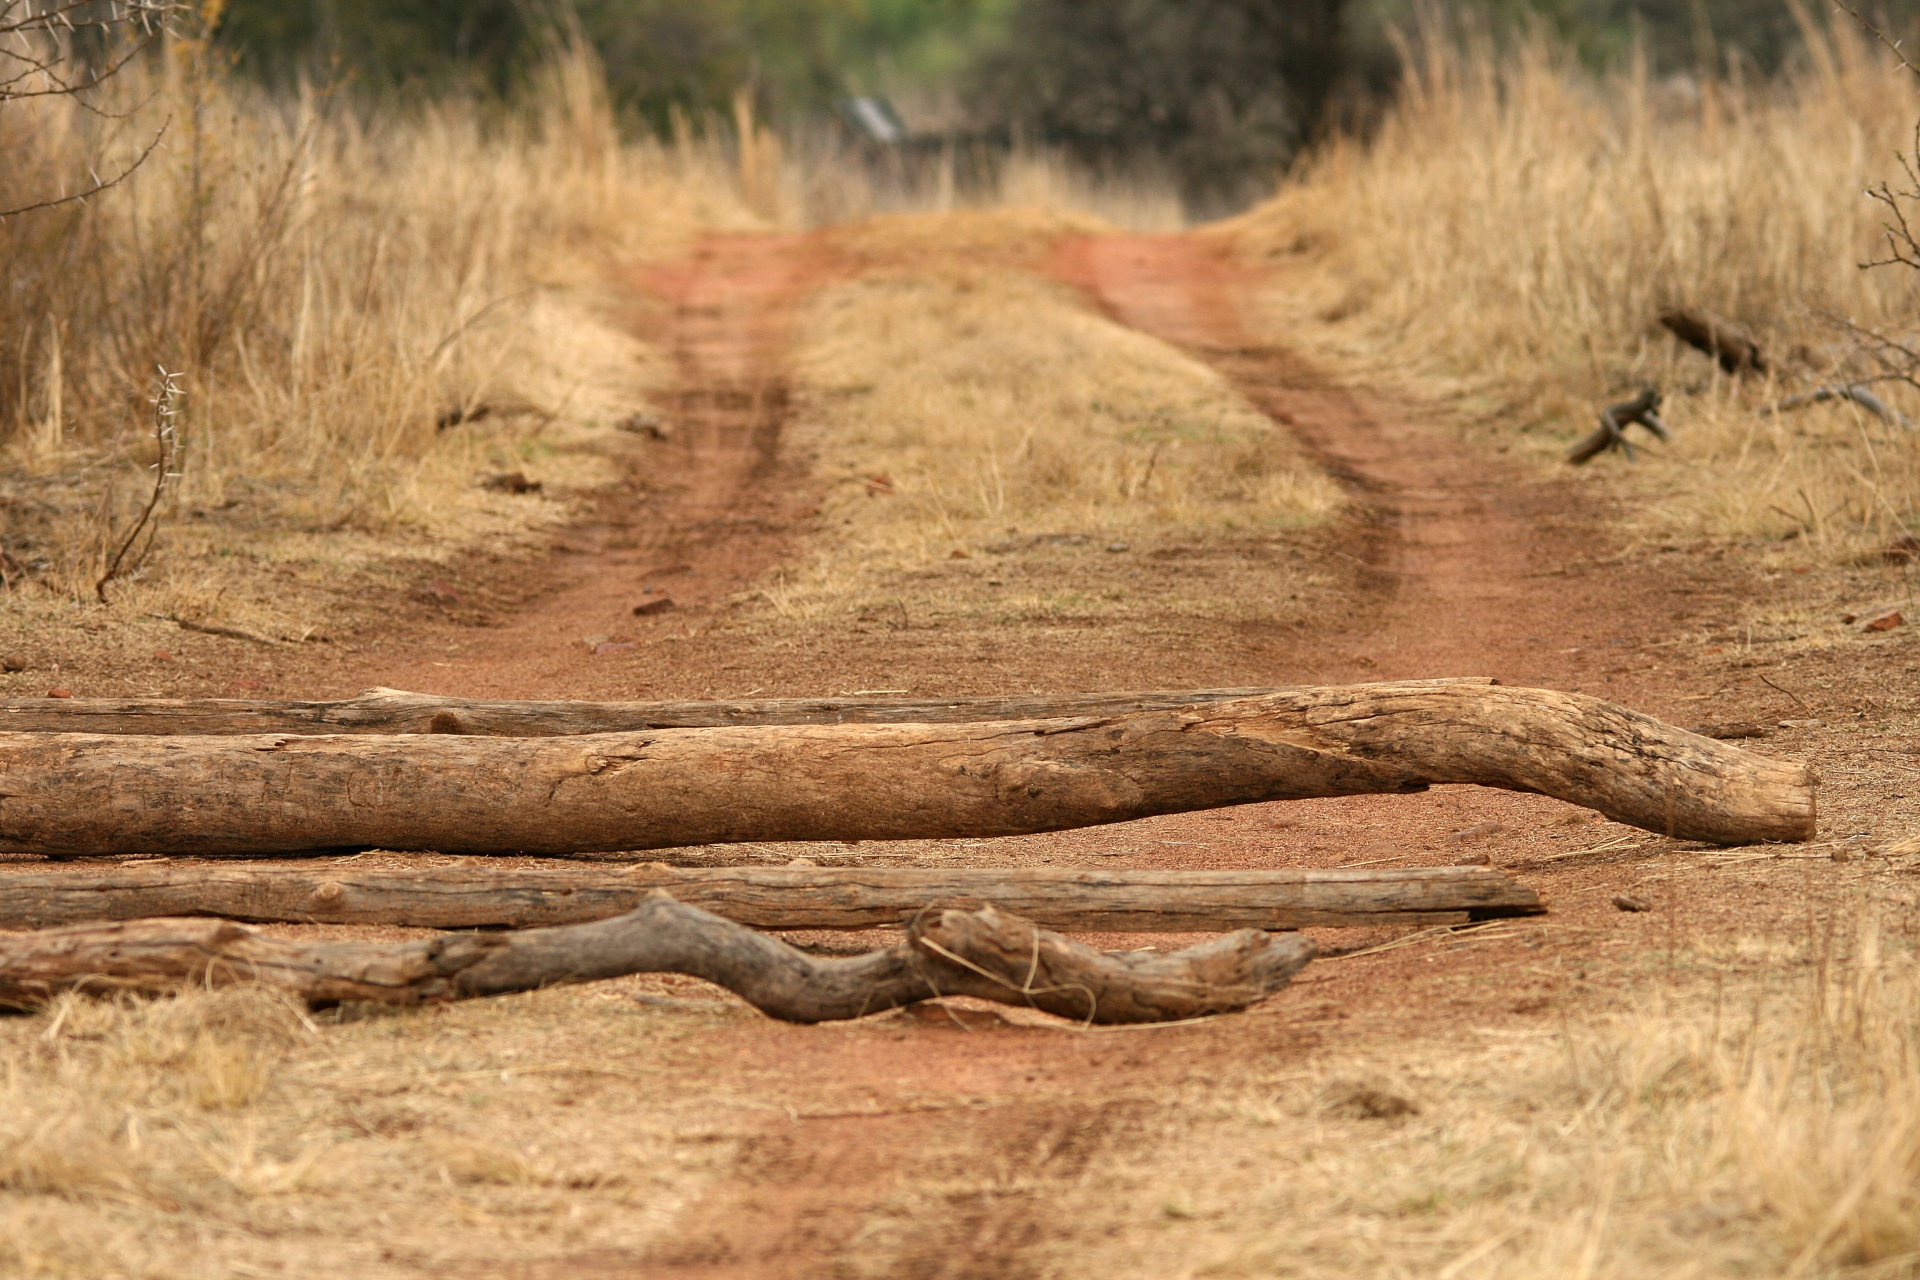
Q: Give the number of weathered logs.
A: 4